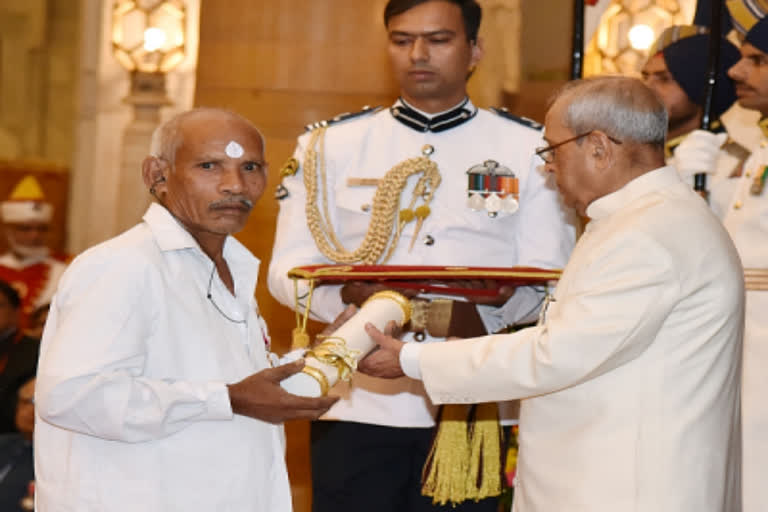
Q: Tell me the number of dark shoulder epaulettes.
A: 2